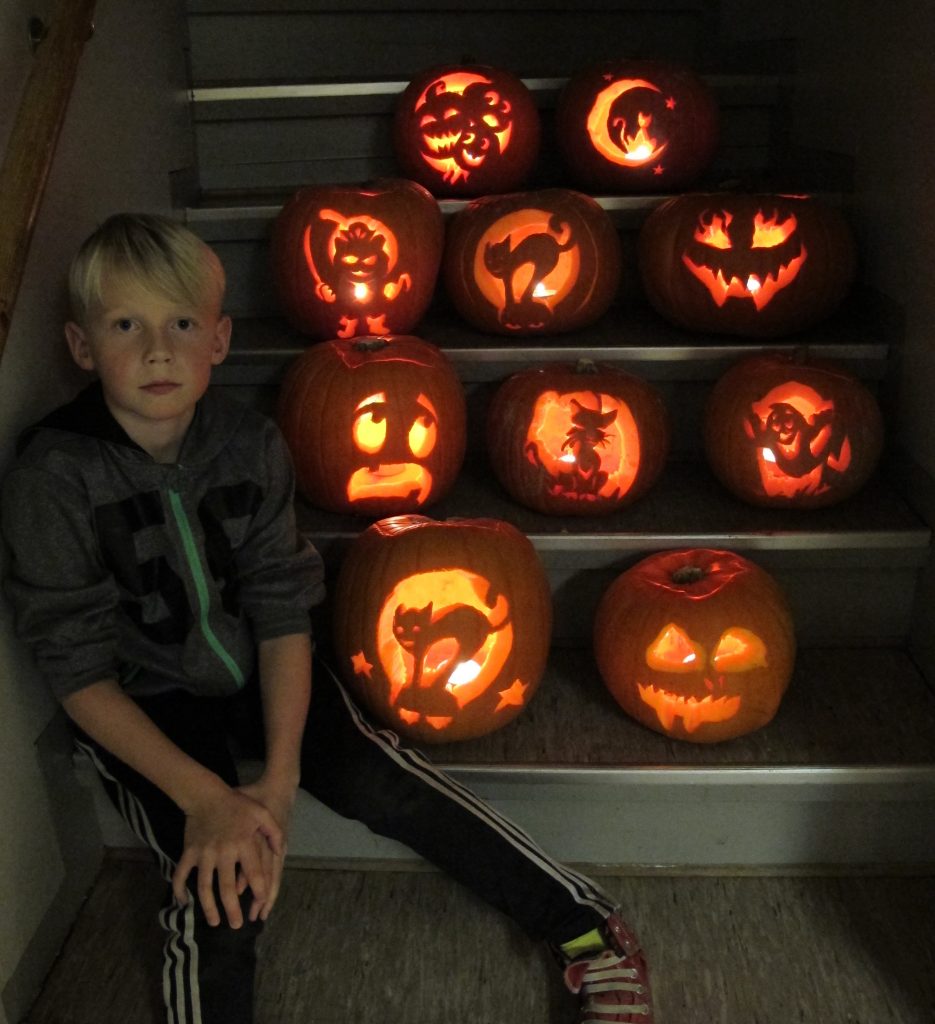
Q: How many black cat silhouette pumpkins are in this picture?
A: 3